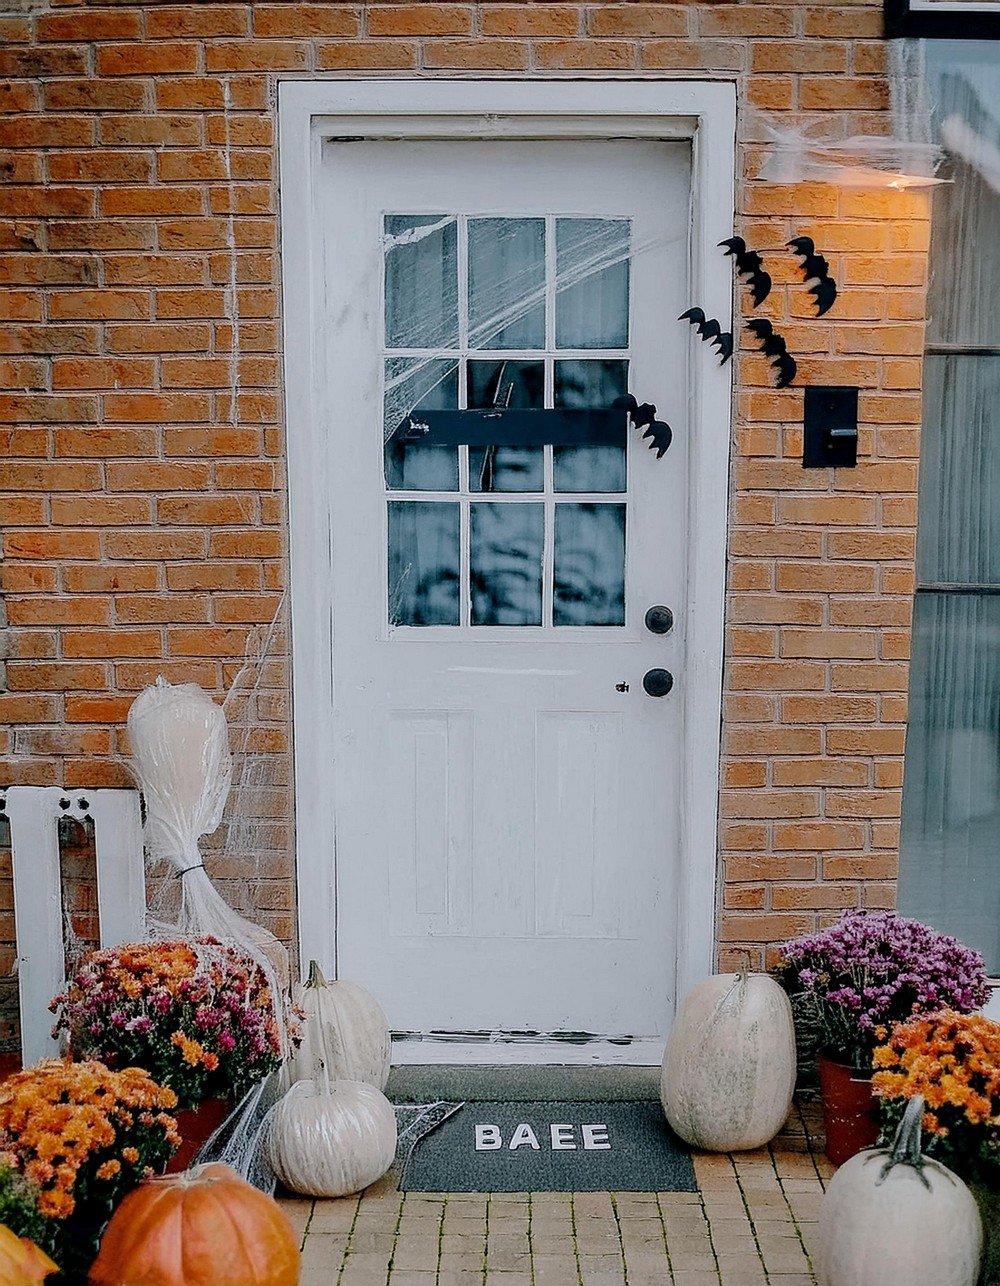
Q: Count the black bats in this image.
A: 5